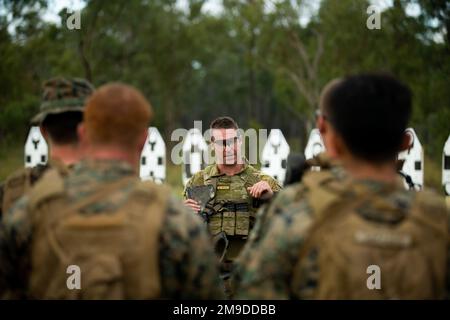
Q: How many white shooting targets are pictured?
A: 7